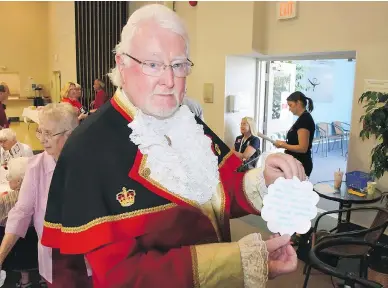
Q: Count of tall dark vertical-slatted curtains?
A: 1